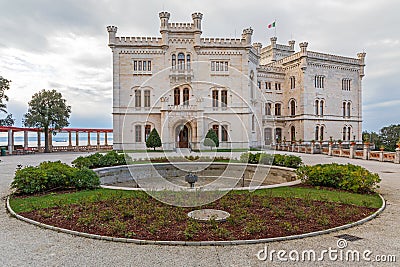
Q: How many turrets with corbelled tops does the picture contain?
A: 9